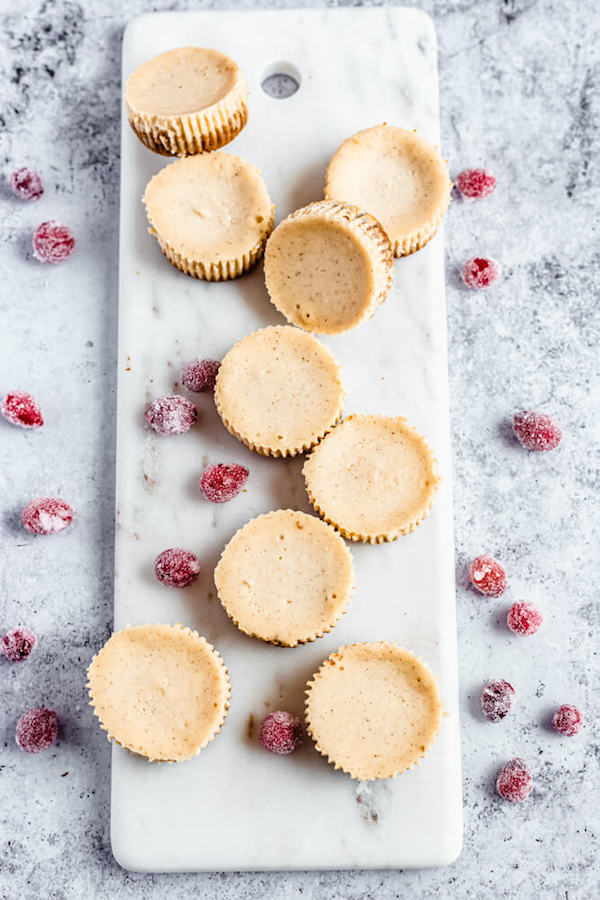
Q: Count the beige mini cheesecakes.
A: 9